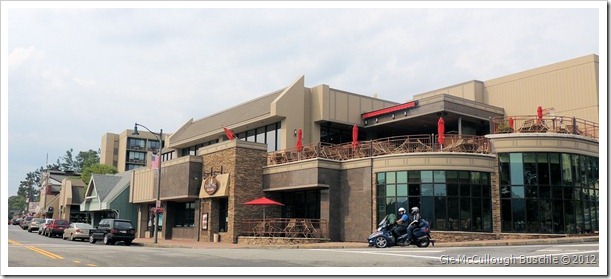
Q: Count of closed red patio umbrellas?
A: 5